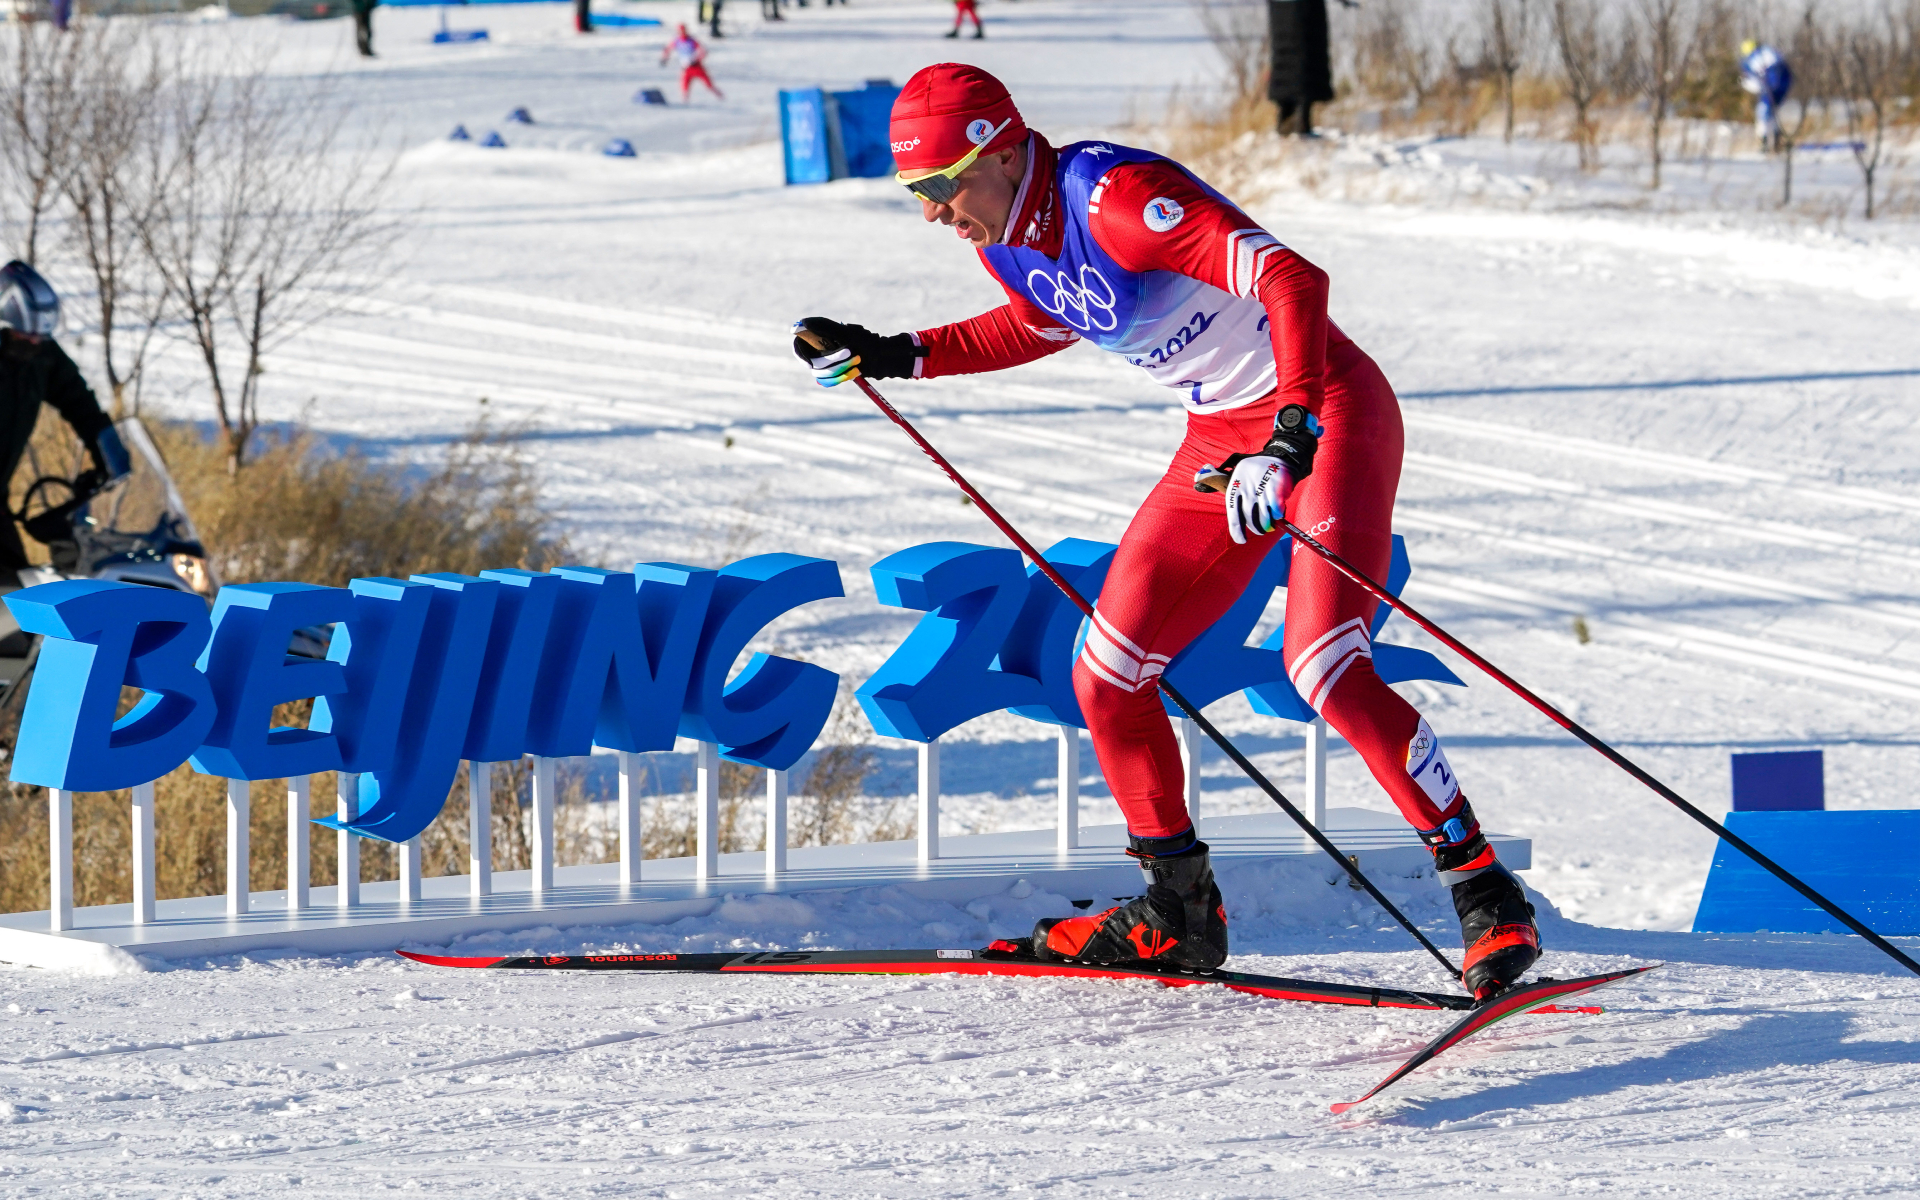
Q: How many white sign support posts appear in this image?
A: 15